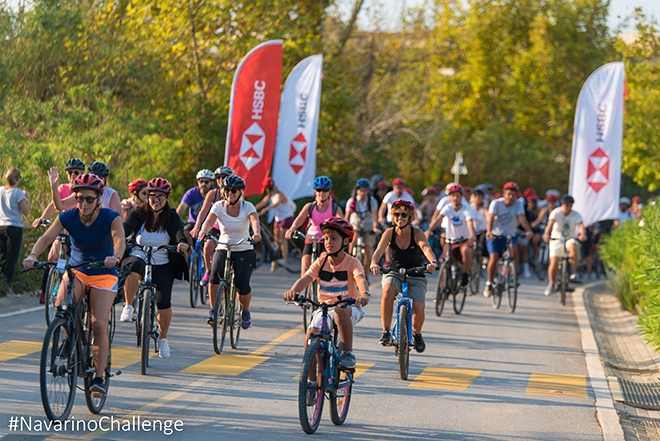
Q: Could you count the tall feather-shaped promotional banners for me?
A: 3